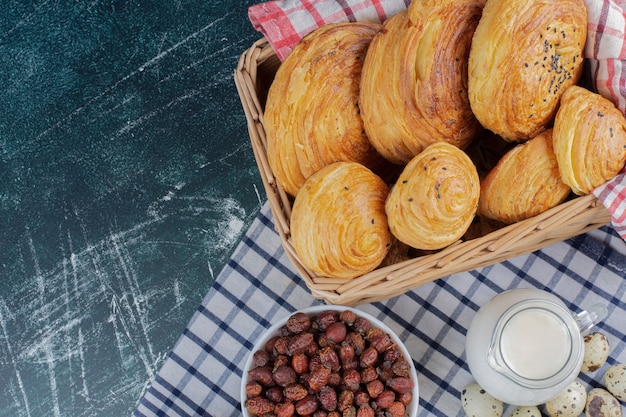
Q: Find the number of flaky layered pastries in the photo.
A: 7